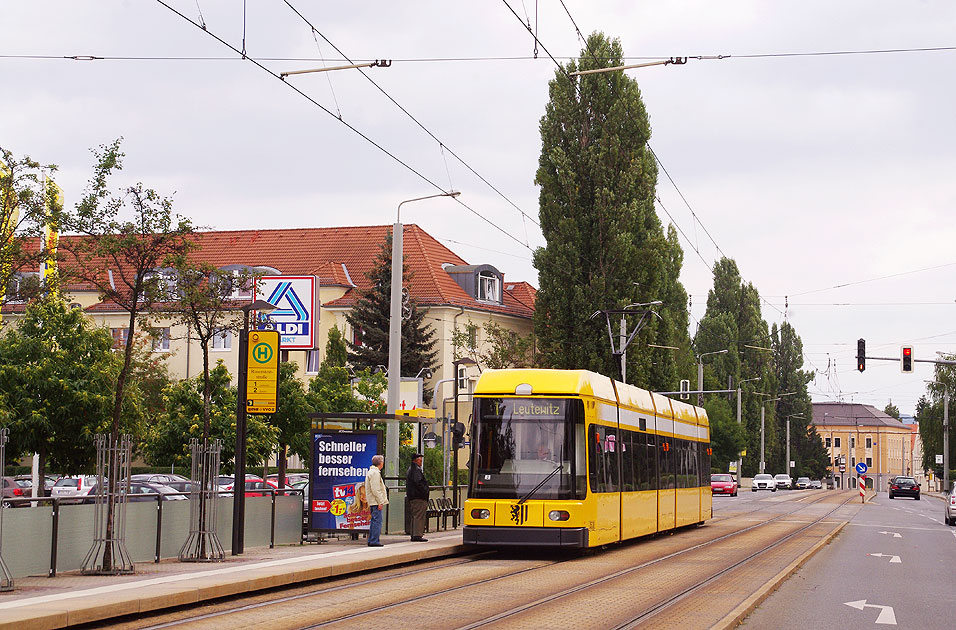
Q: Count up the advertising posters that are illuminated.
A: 1